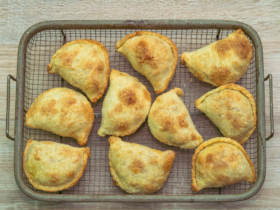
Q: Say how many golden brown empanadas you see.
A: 10